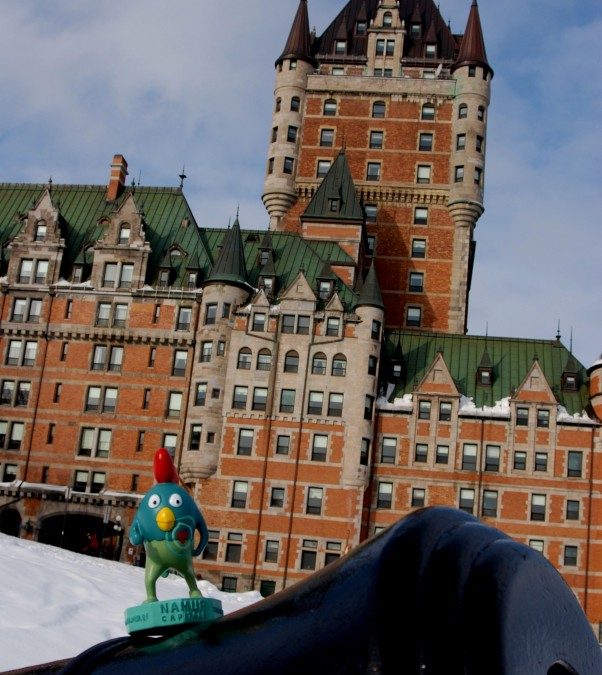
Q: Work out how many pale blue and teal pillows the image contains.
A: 0